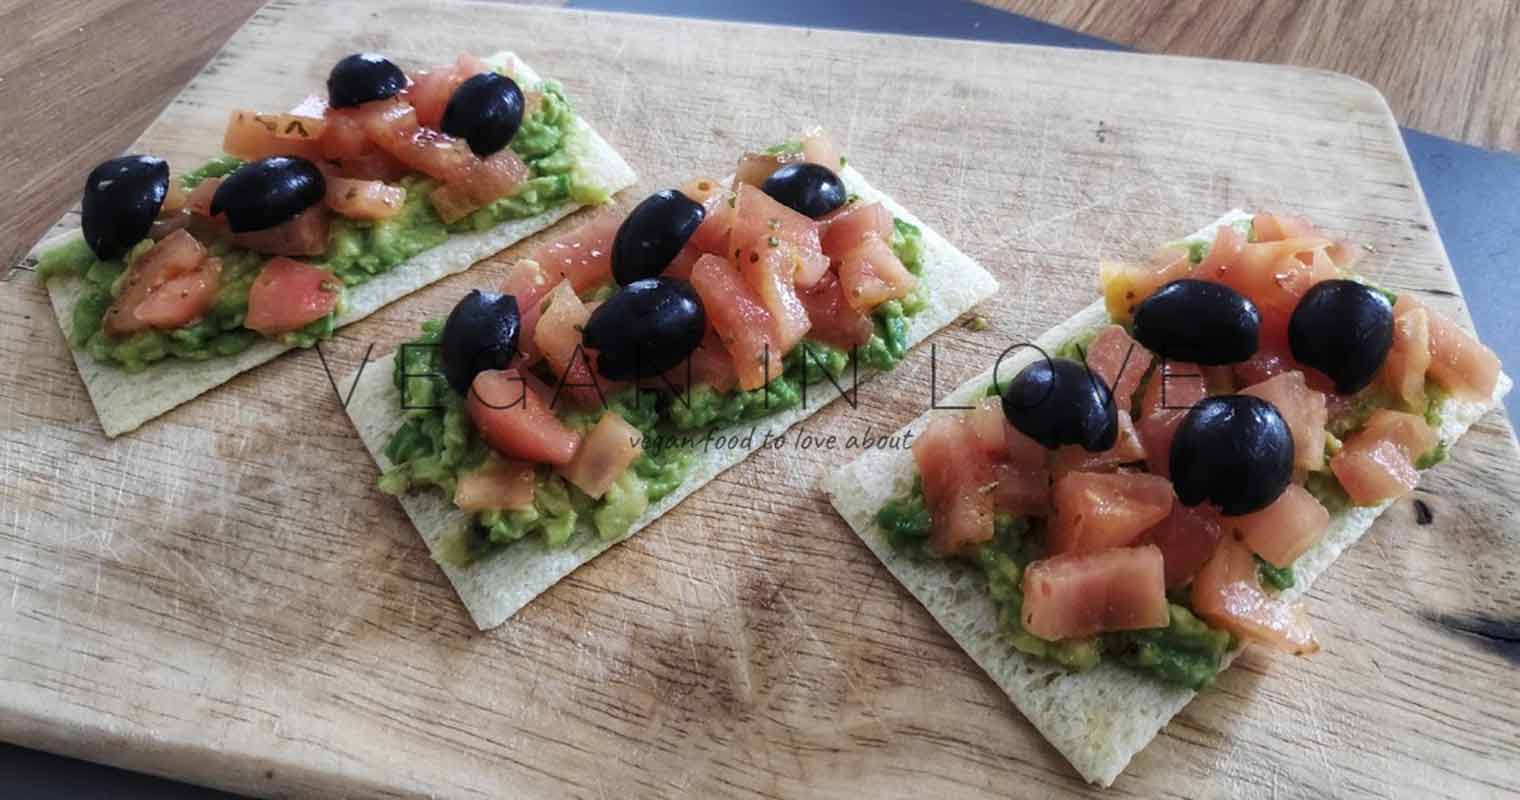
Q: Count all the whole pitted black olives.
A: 12